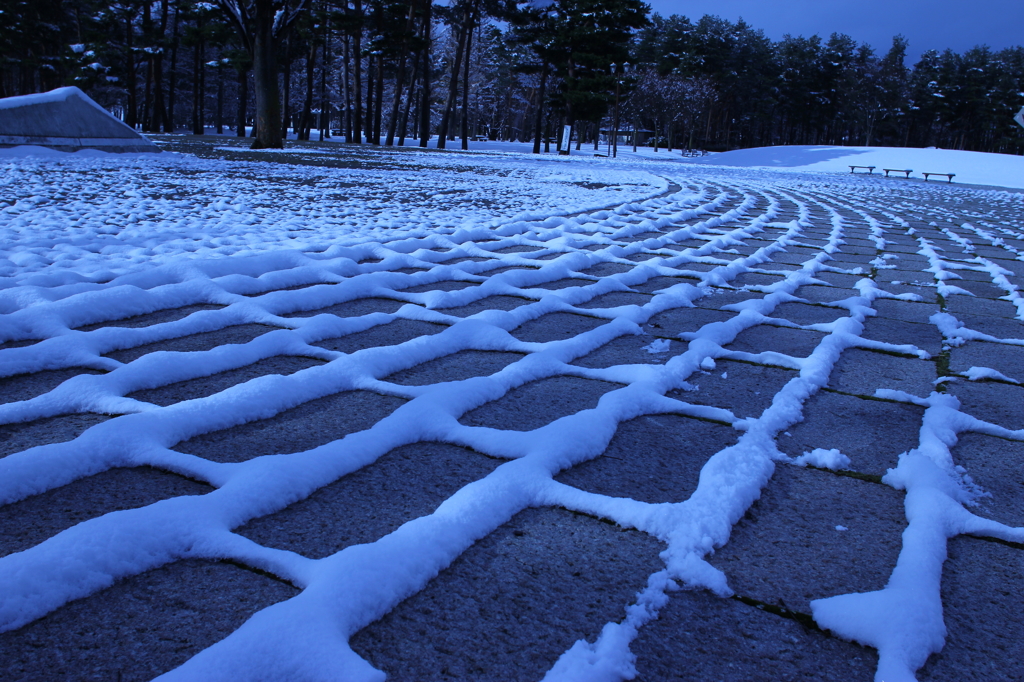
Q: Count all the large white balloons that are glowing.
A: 0